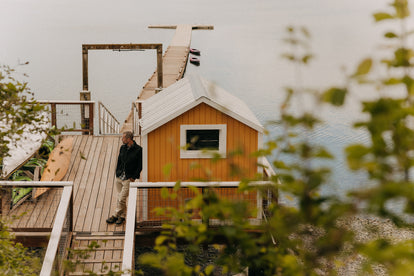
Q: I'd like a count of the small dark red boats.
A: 2